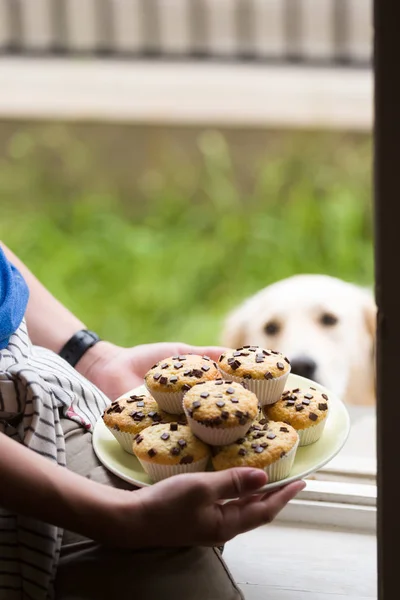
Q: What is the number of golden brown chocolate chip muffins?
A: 7